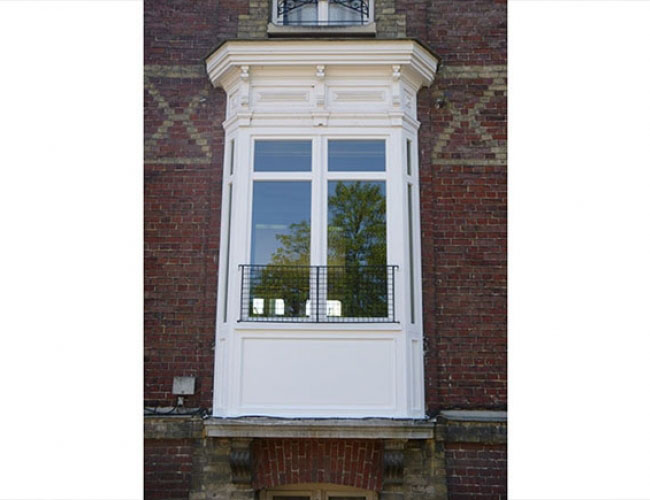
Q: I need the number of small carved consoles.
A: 3